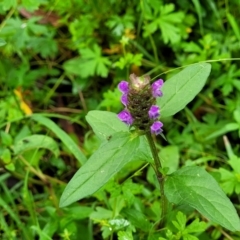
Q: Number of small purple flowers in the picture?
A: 6